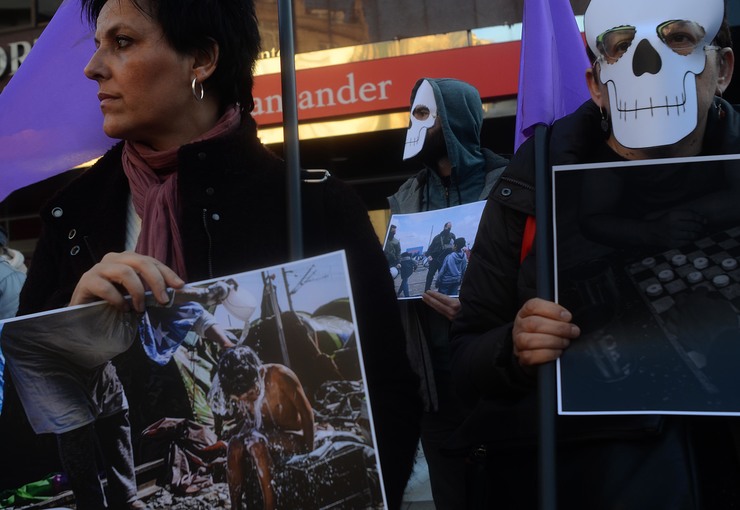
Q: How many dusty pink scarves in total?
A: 1